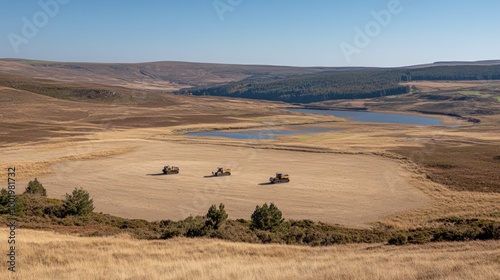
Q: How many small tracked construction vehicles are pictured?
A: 3